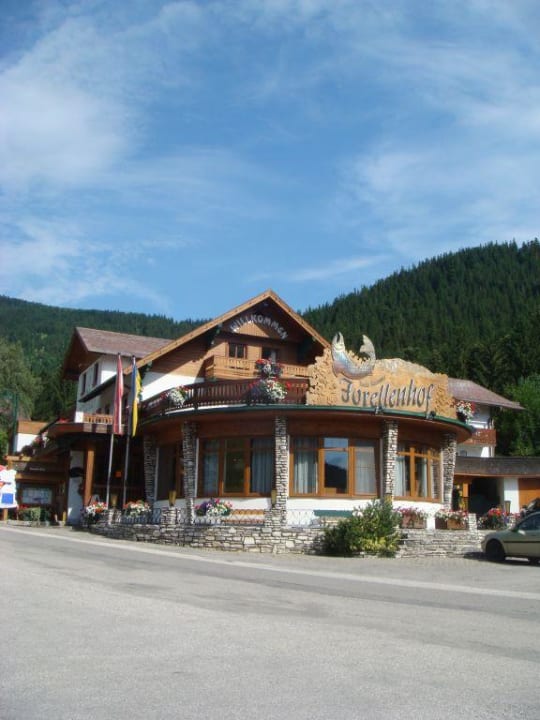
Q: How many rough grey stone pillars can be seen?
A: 5